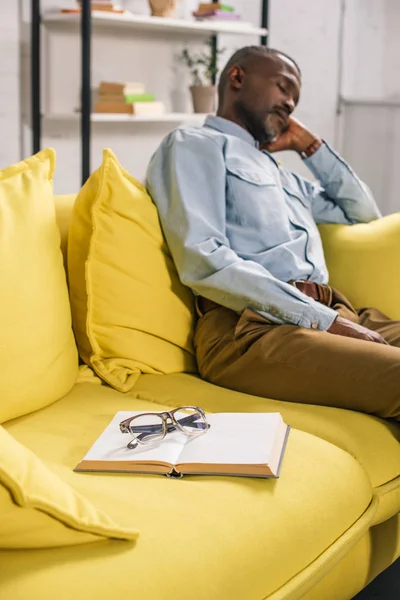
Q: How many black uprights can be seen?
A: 4